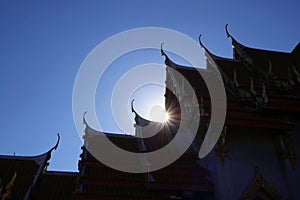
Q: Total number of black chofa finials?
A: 6